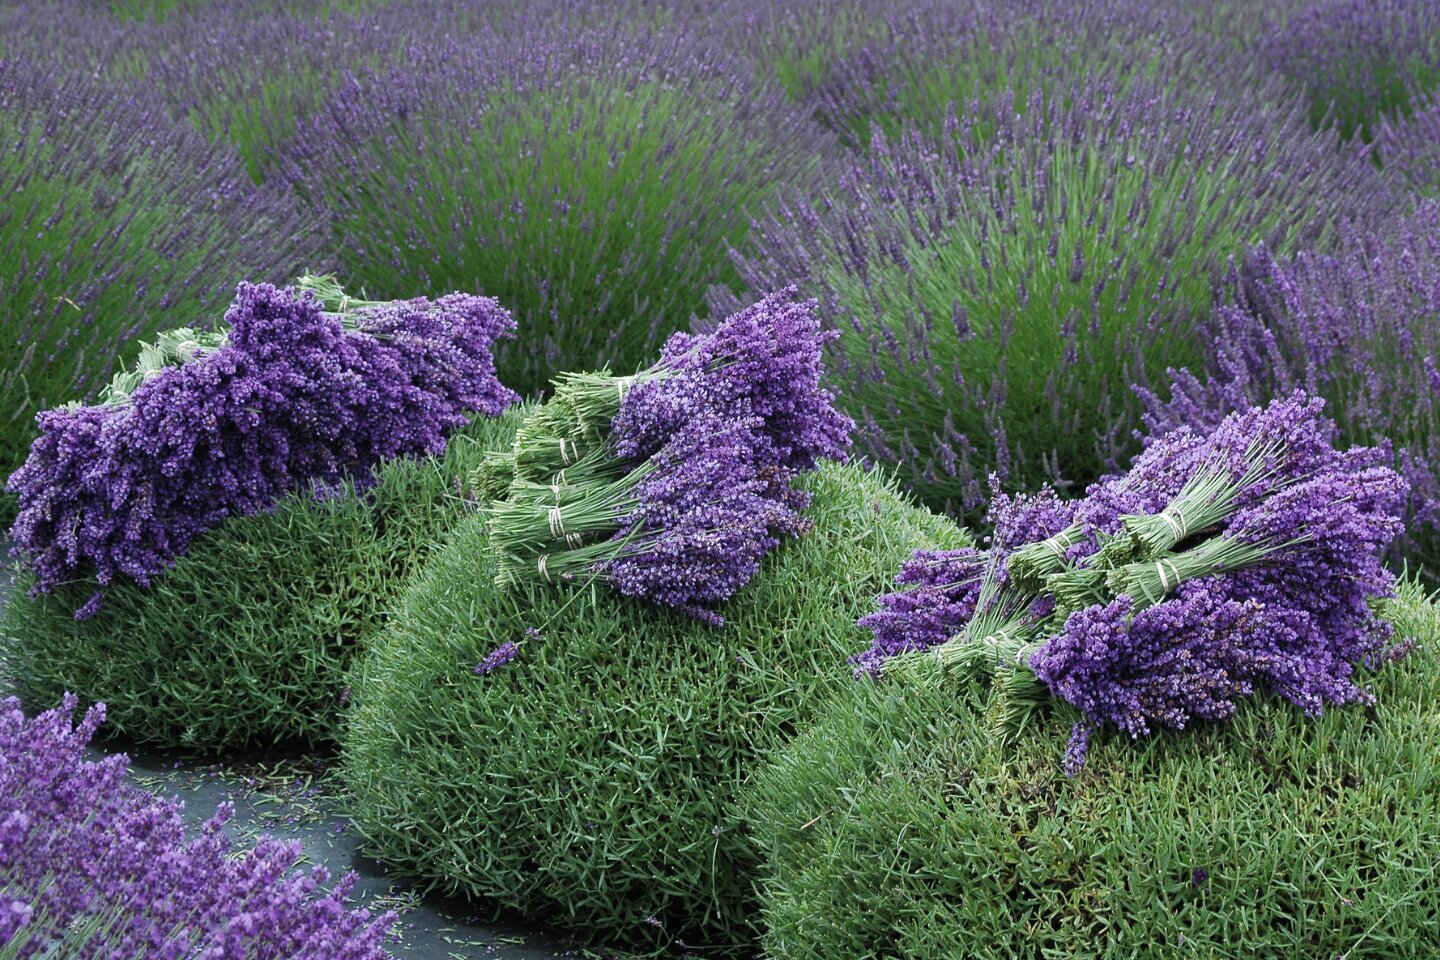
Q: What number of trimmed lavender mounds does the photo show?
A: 3